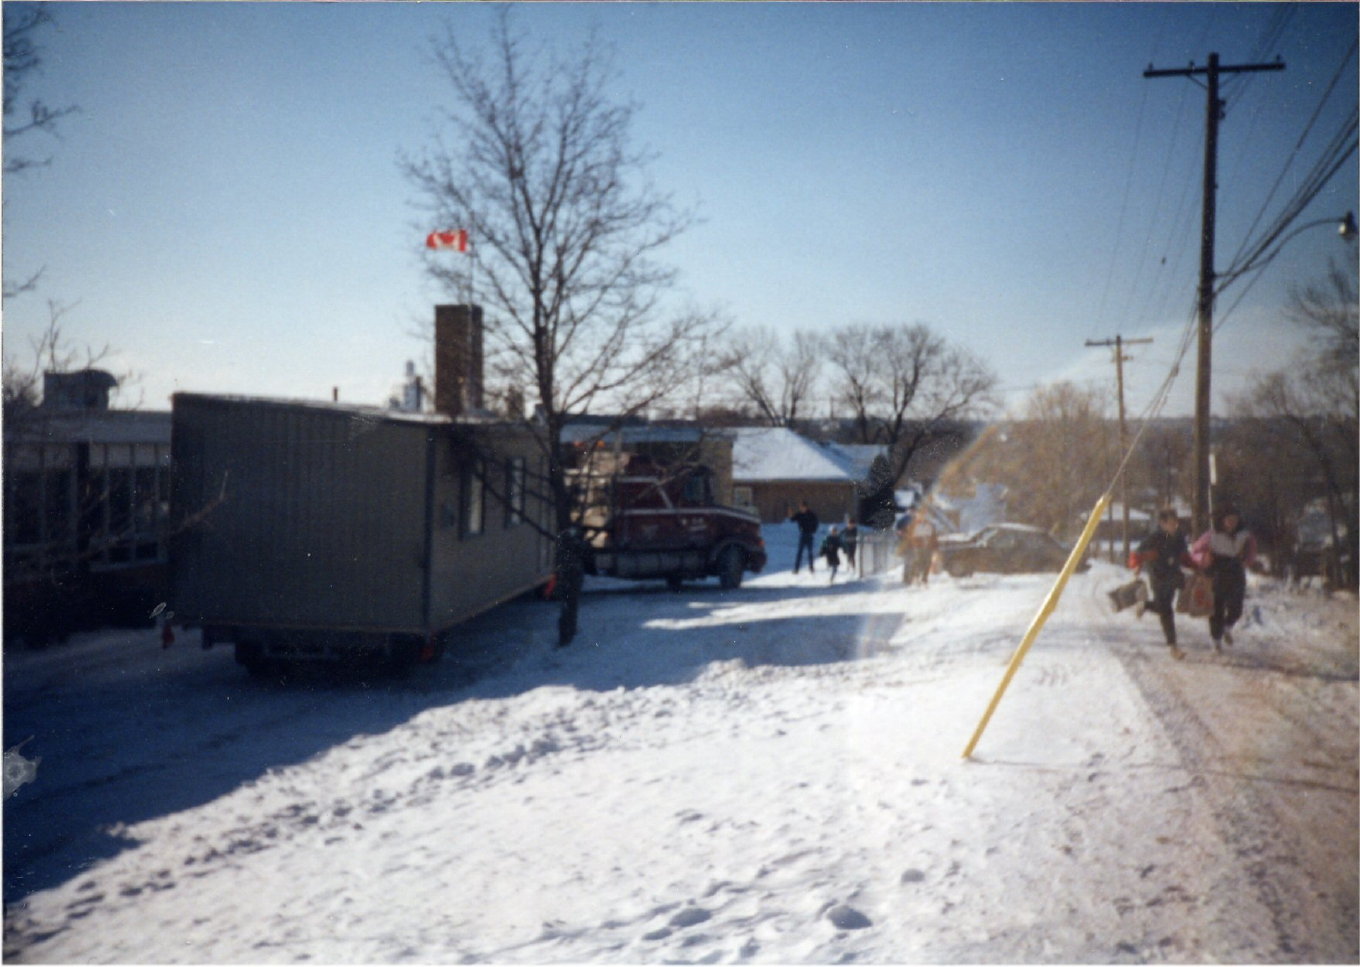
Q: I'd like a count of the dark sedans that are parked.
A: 1